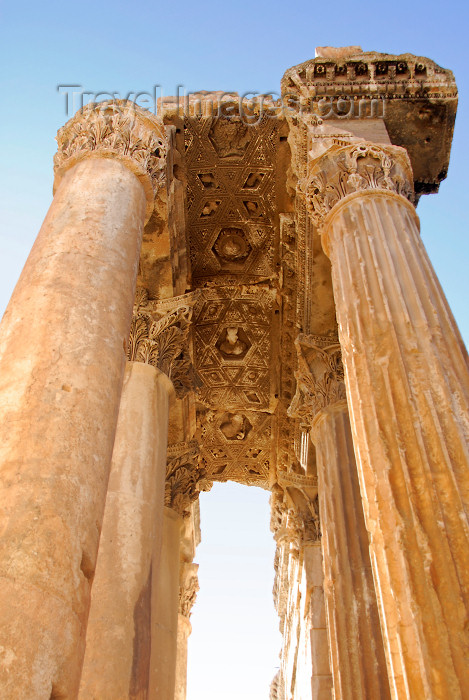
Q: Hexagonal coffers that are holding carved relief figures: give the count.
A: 4